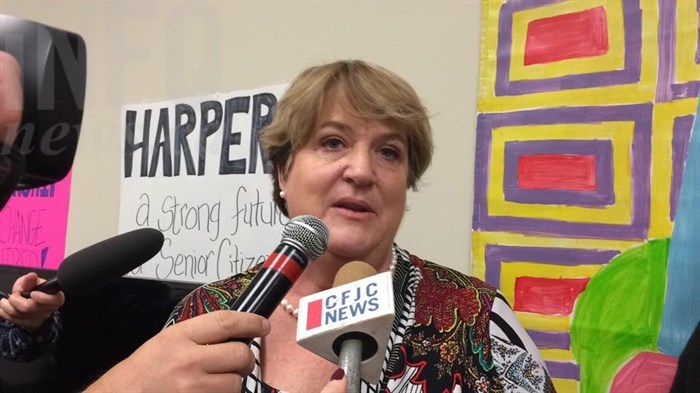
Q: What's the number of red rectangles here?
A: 4